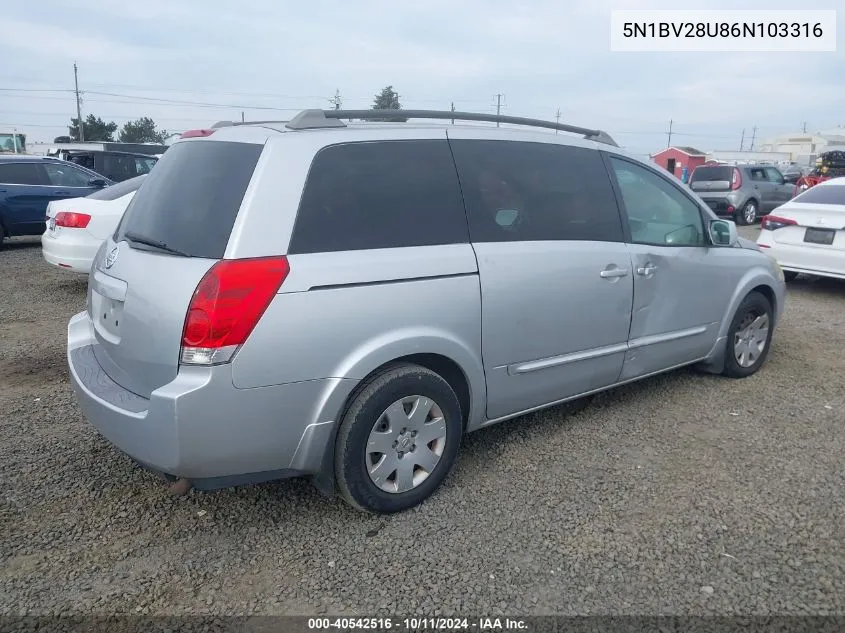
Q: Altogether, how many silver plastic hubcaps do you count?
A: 2